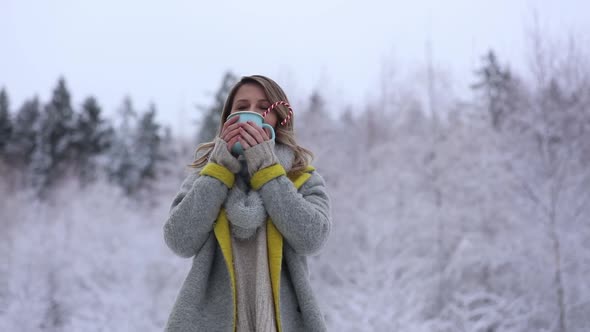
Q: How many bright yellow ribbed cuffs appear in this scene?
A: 2